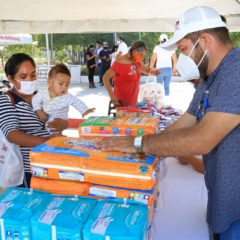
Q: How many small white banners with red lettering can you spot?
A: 1